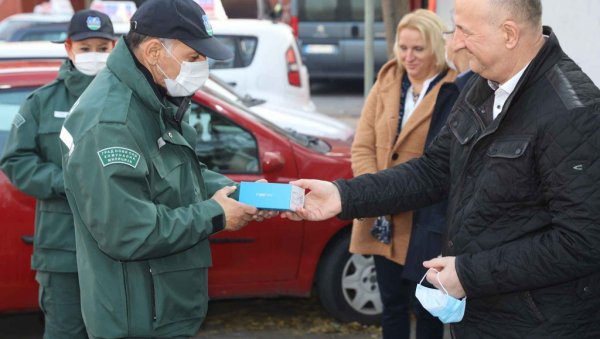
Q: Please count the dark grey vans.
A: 1